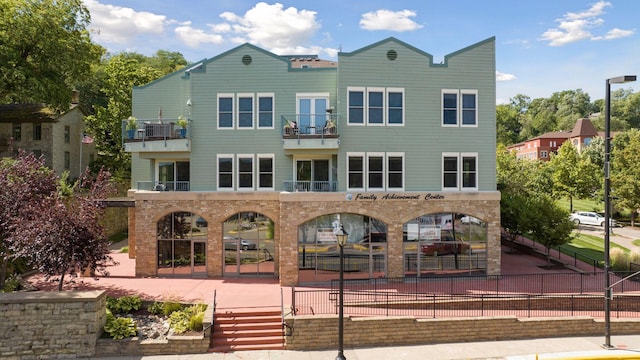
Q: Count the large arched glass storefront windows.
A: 4